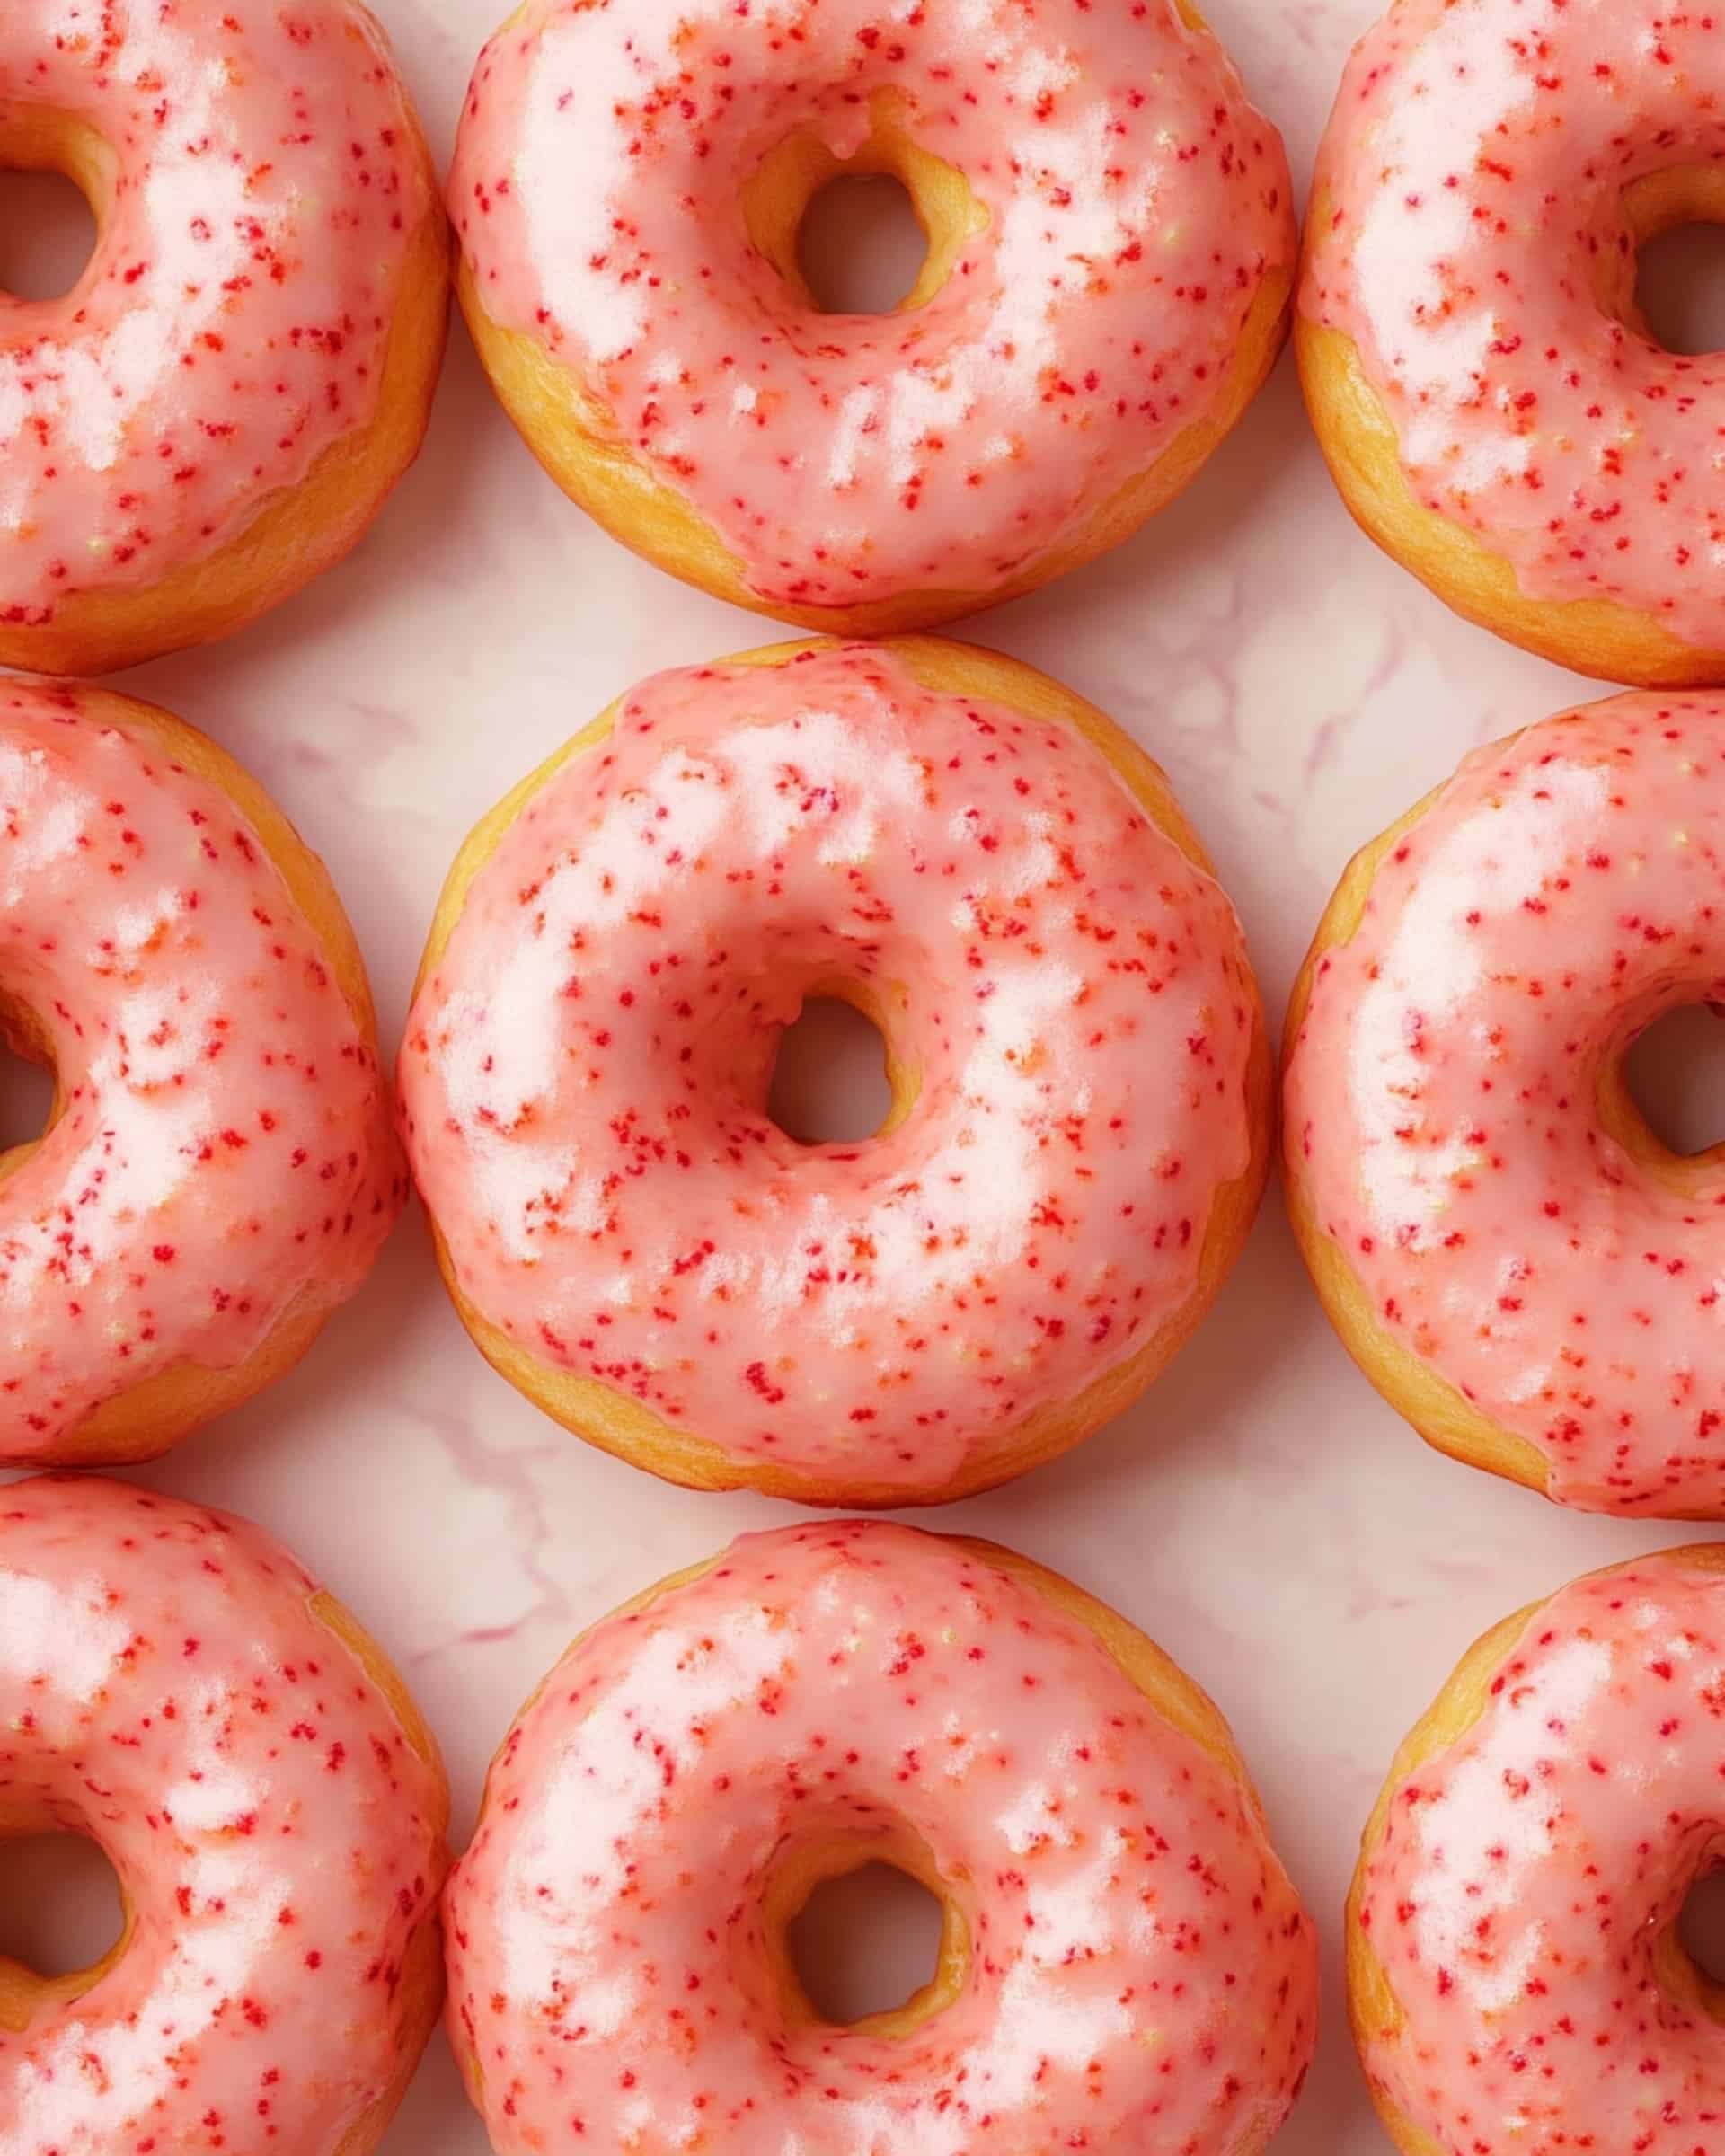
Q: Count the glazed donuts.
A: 9